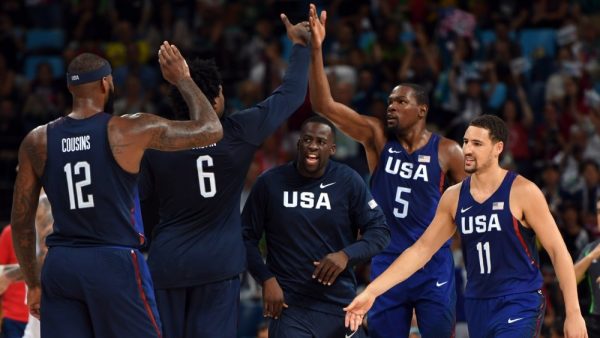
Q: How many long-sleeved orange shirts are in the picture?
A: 0